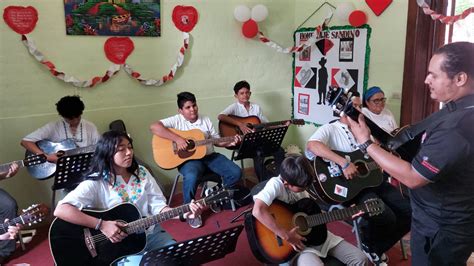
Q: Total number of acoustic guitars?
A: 9